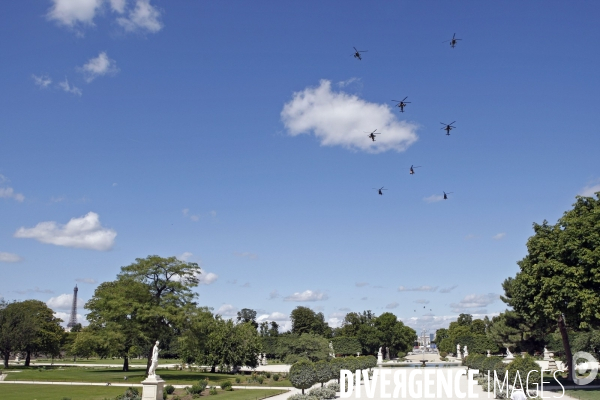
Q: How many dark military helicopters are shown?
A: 8